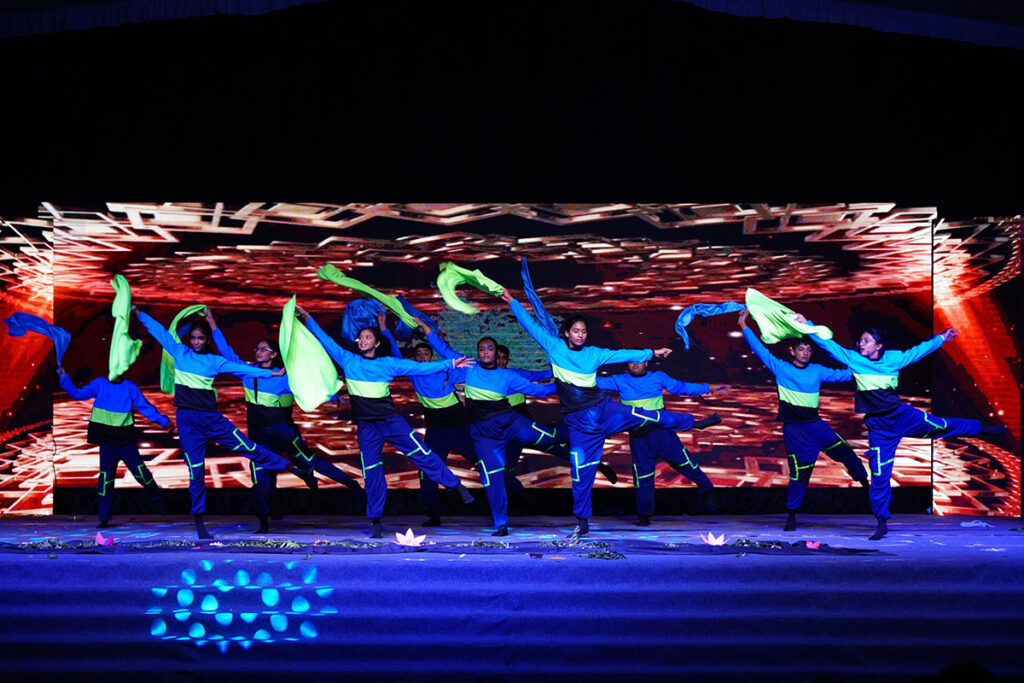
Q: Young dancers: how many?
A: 11